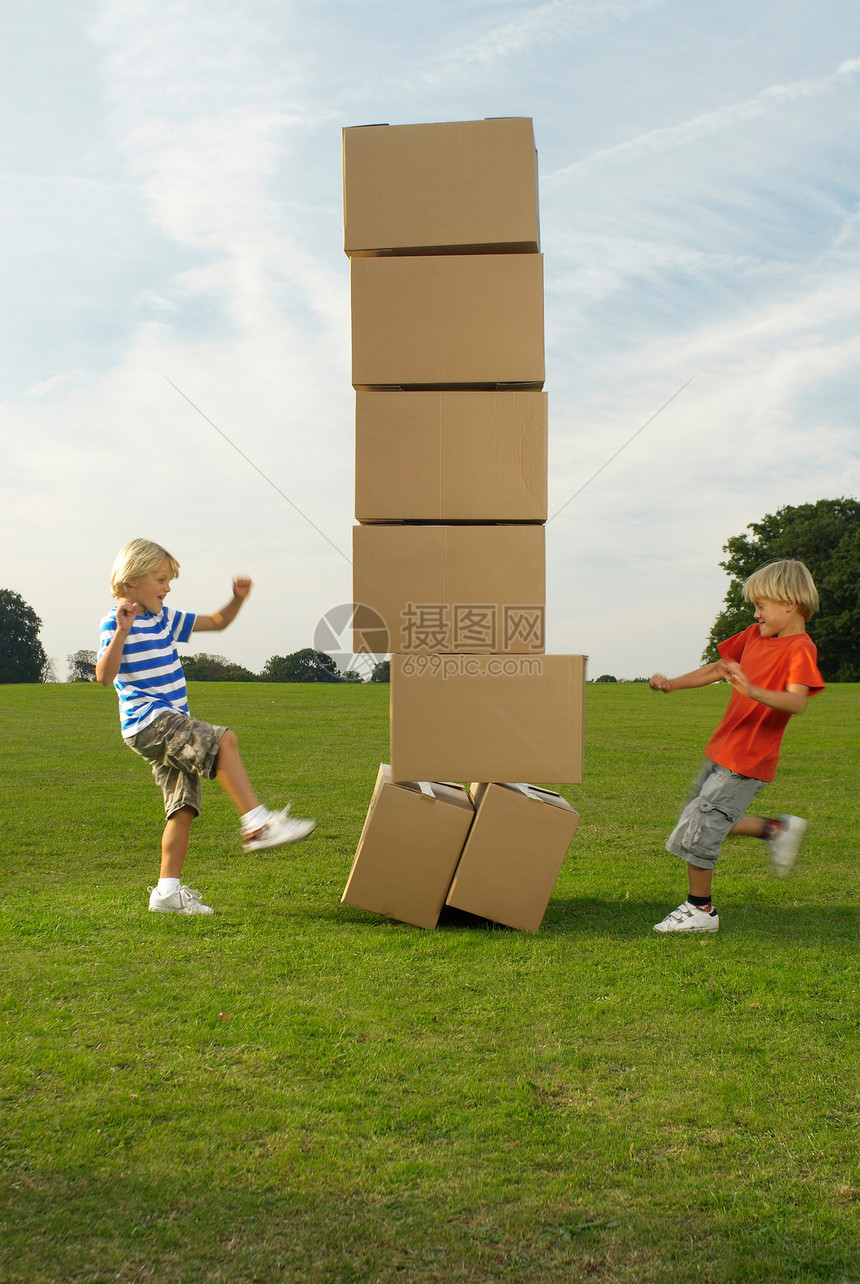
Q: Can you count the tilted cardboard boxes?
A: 2